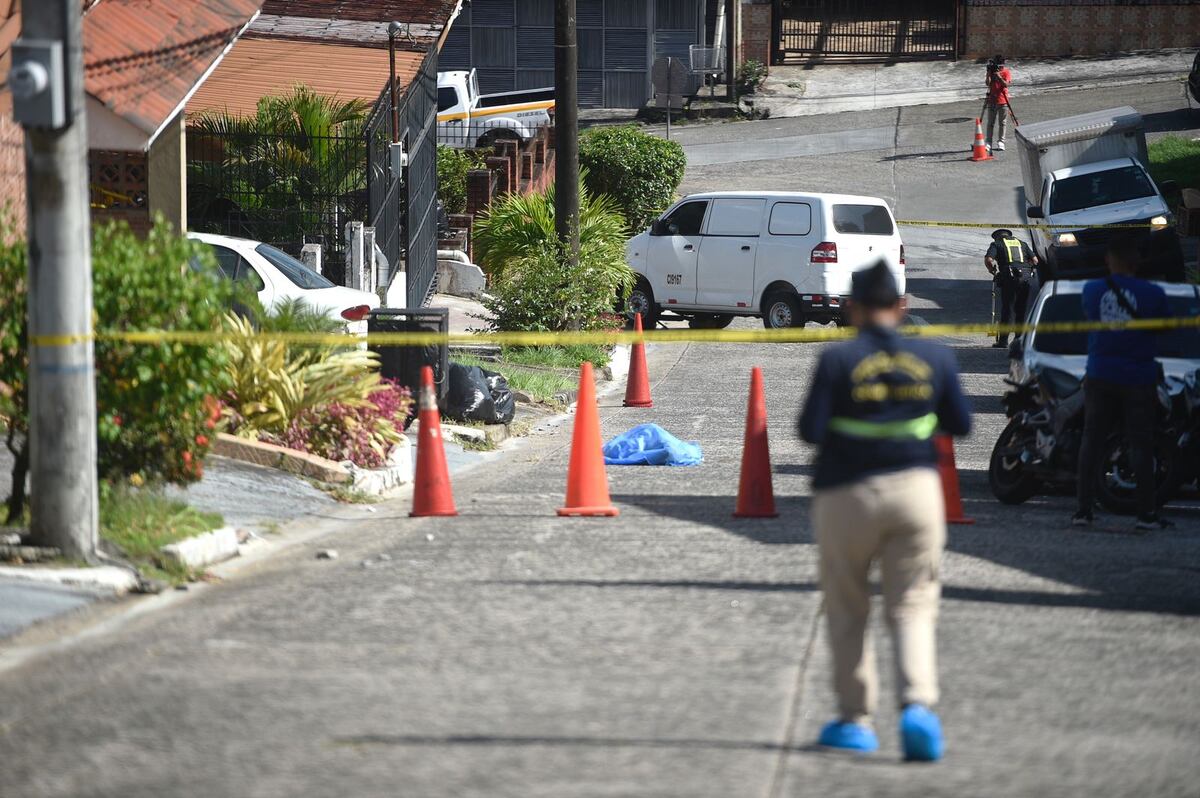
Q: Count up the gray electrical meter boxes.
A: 2